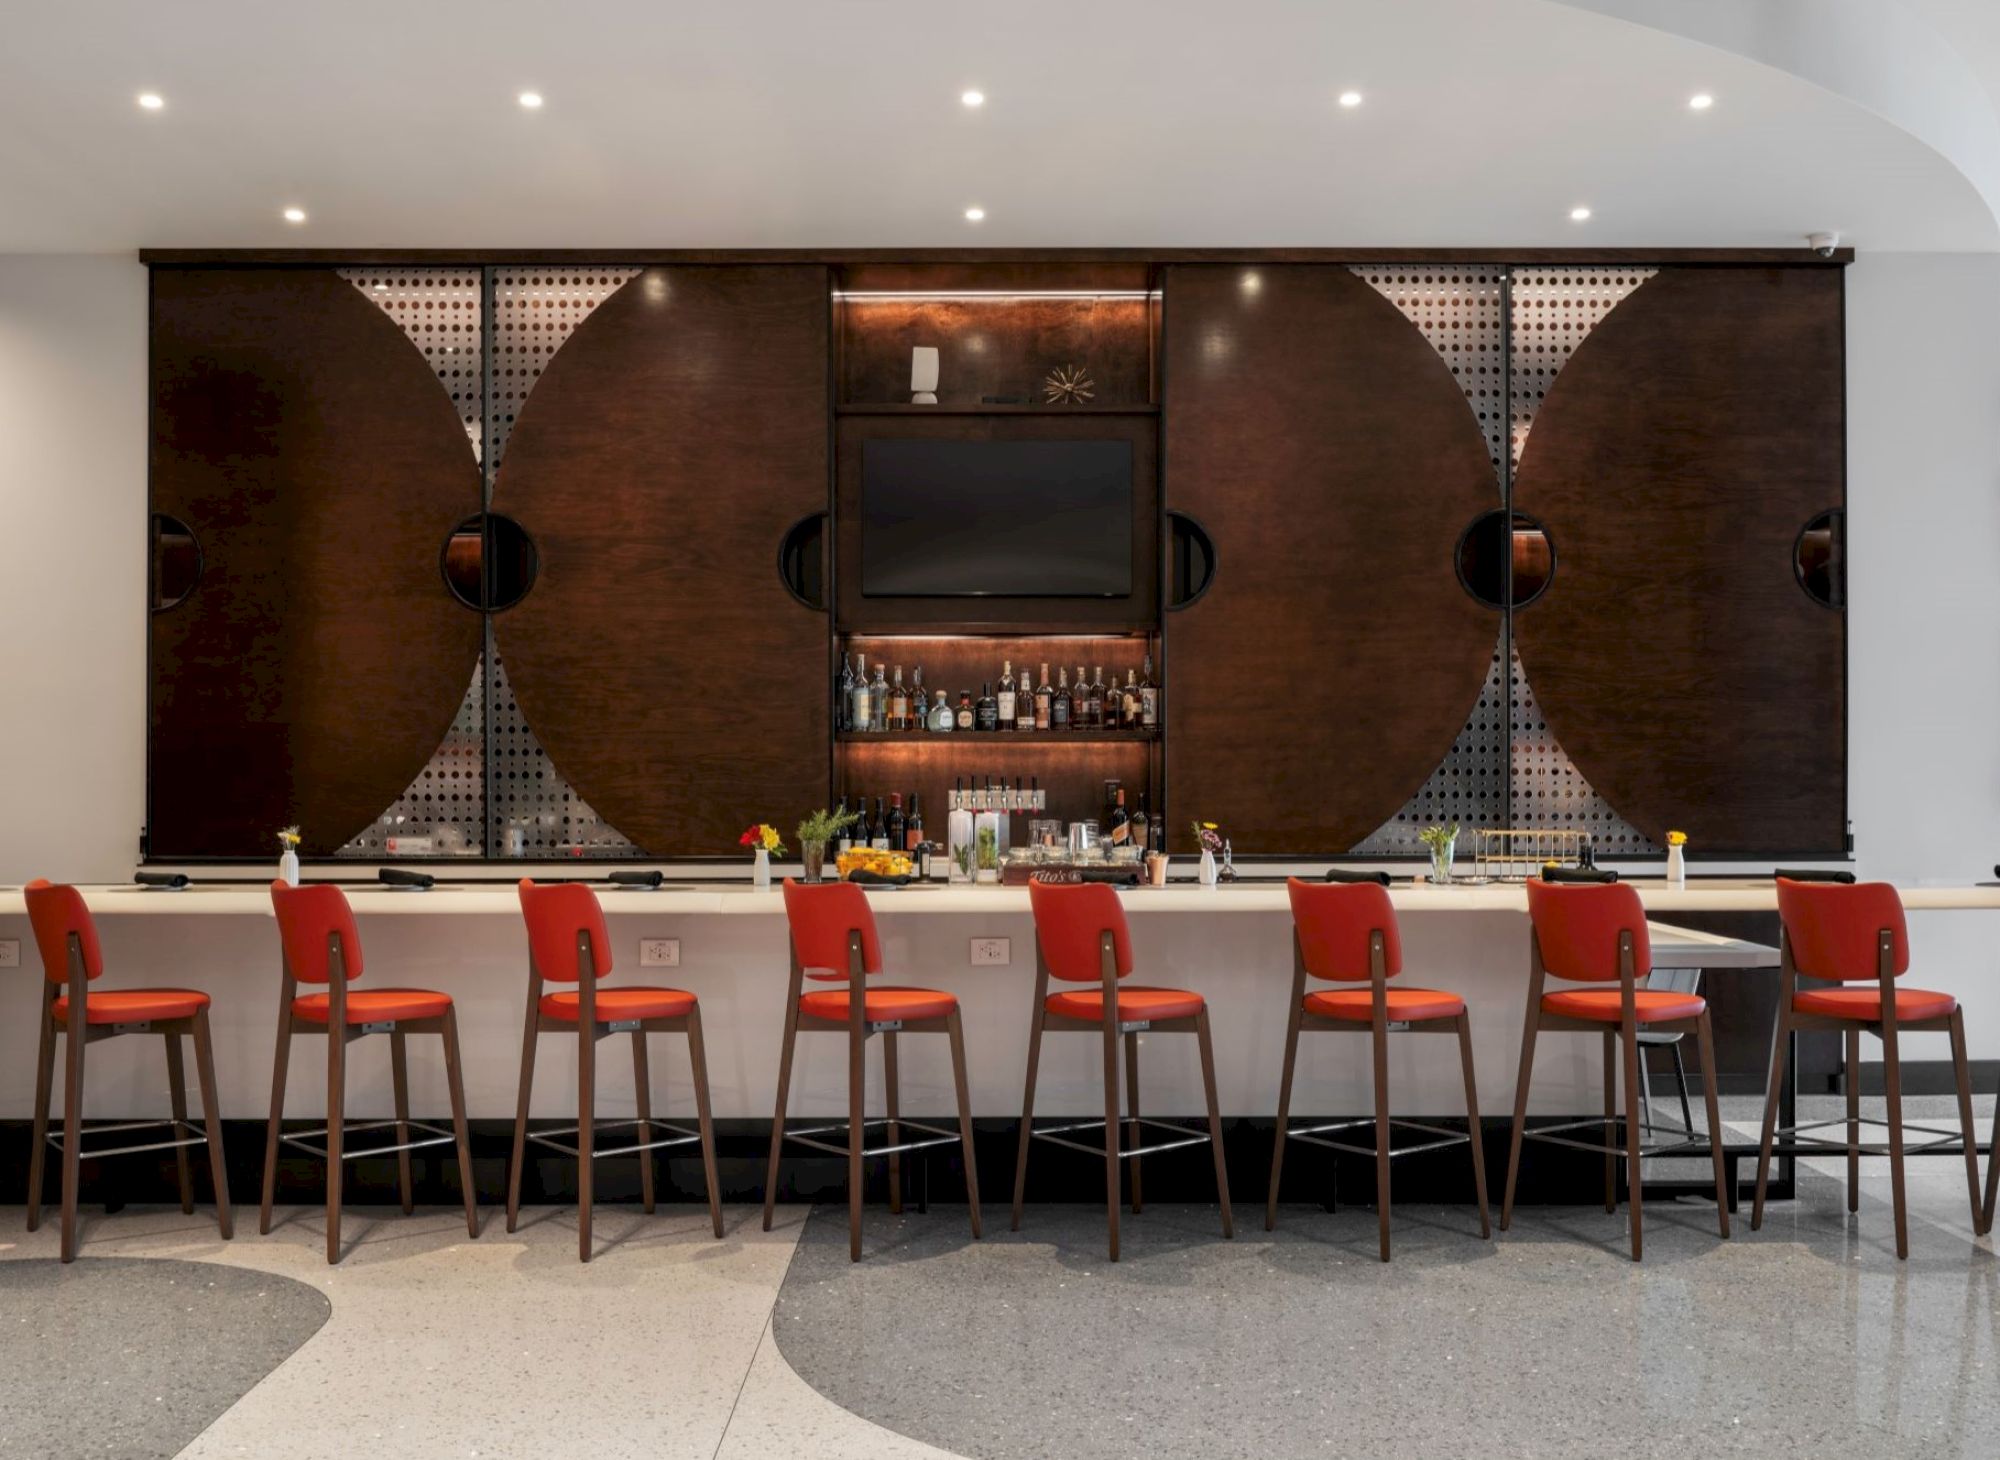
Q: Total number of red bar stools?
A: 8